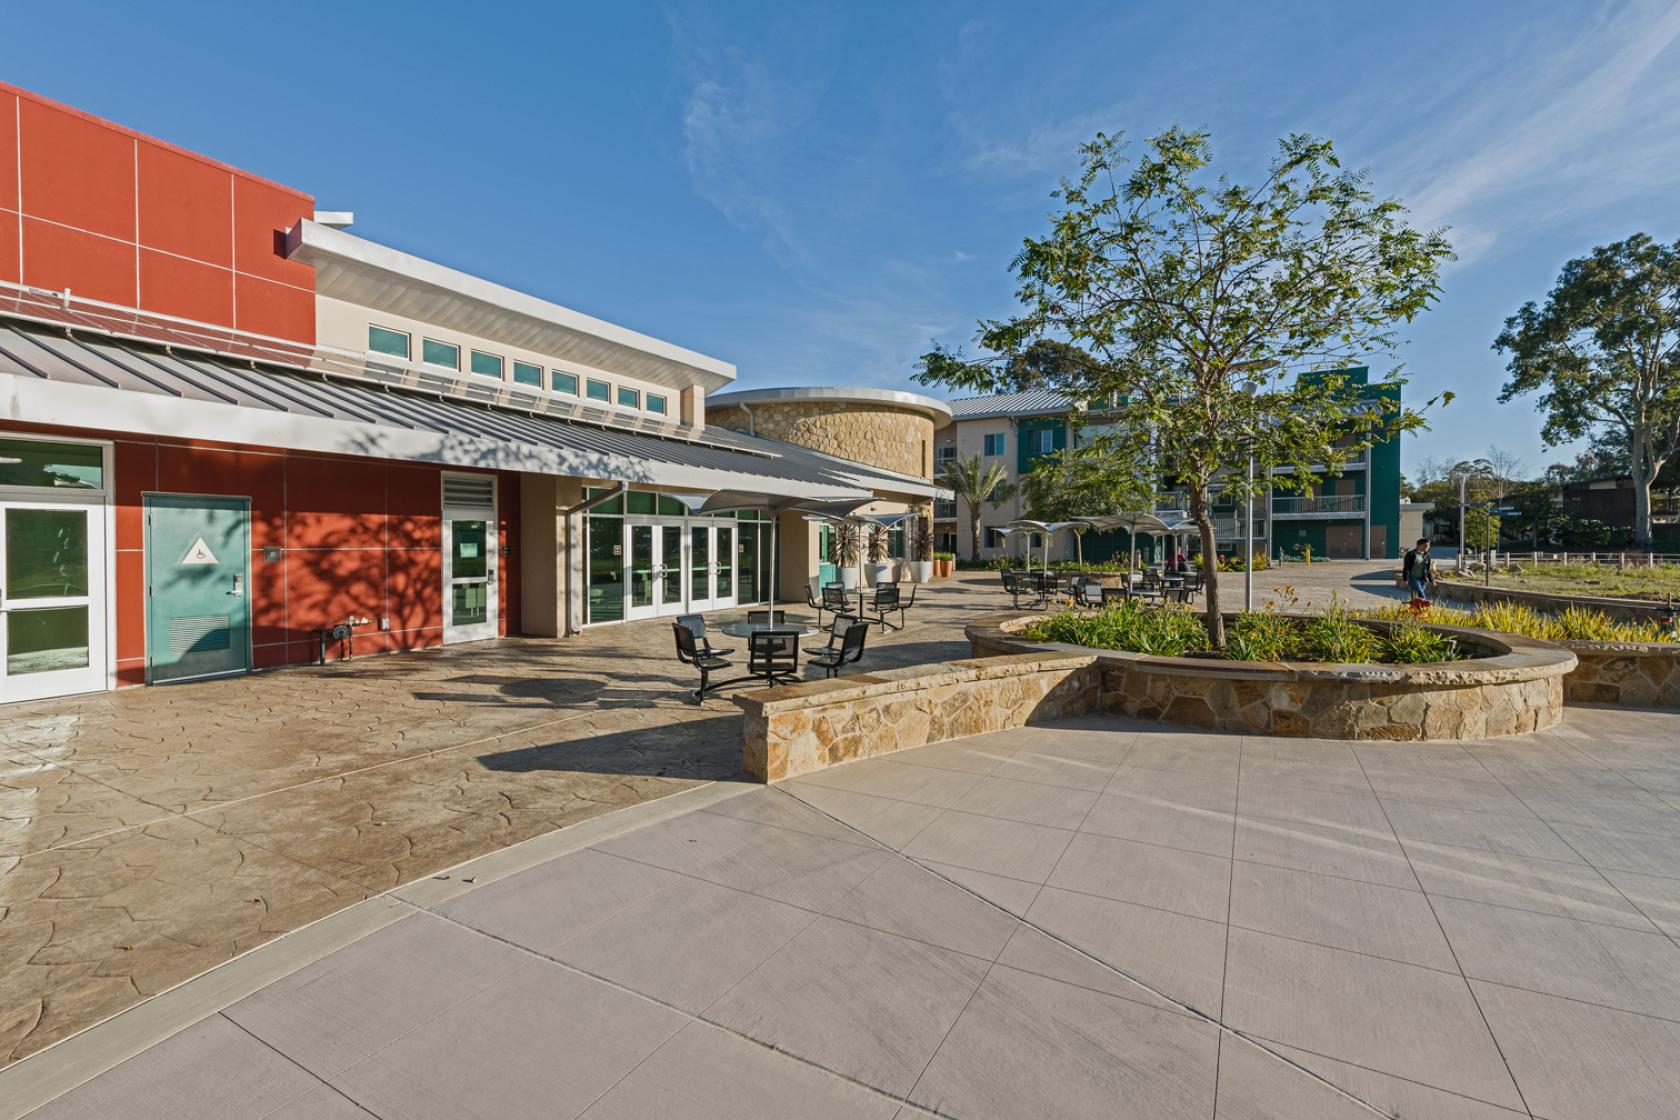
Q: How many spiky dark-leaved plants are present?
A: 3